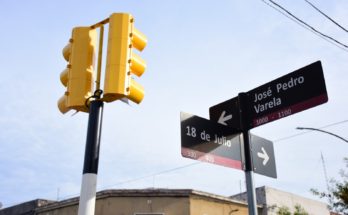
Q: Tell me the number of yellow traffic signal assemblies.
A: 2